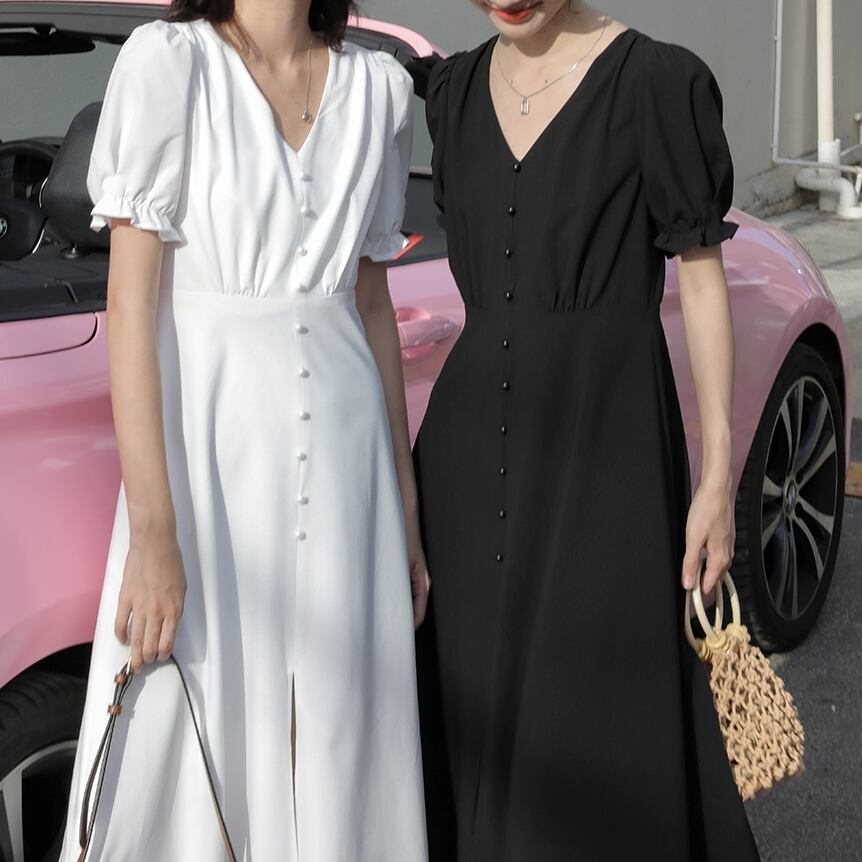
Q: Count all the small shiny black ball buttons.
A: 10